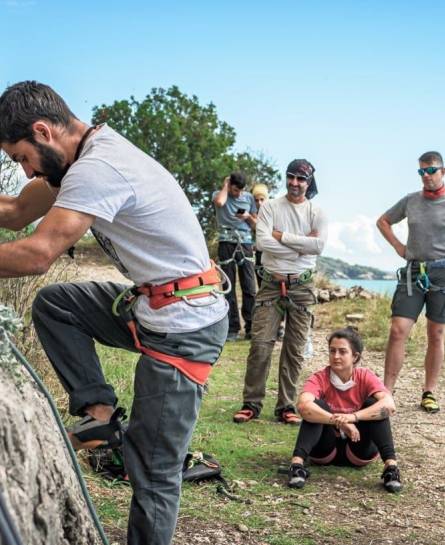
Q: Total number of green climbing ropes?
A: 1